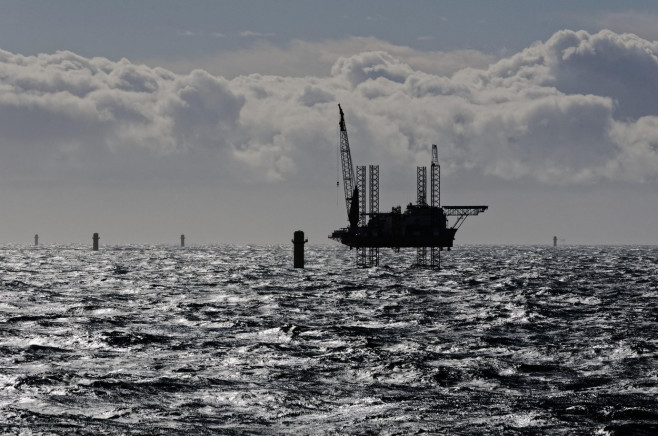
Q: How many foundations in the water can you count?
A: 5